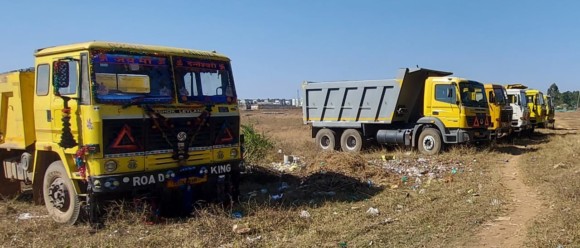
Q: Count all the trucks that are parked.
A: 6